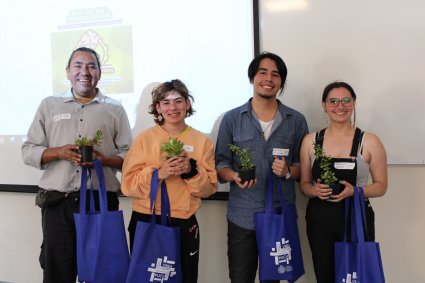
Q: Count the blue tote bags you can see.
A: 4